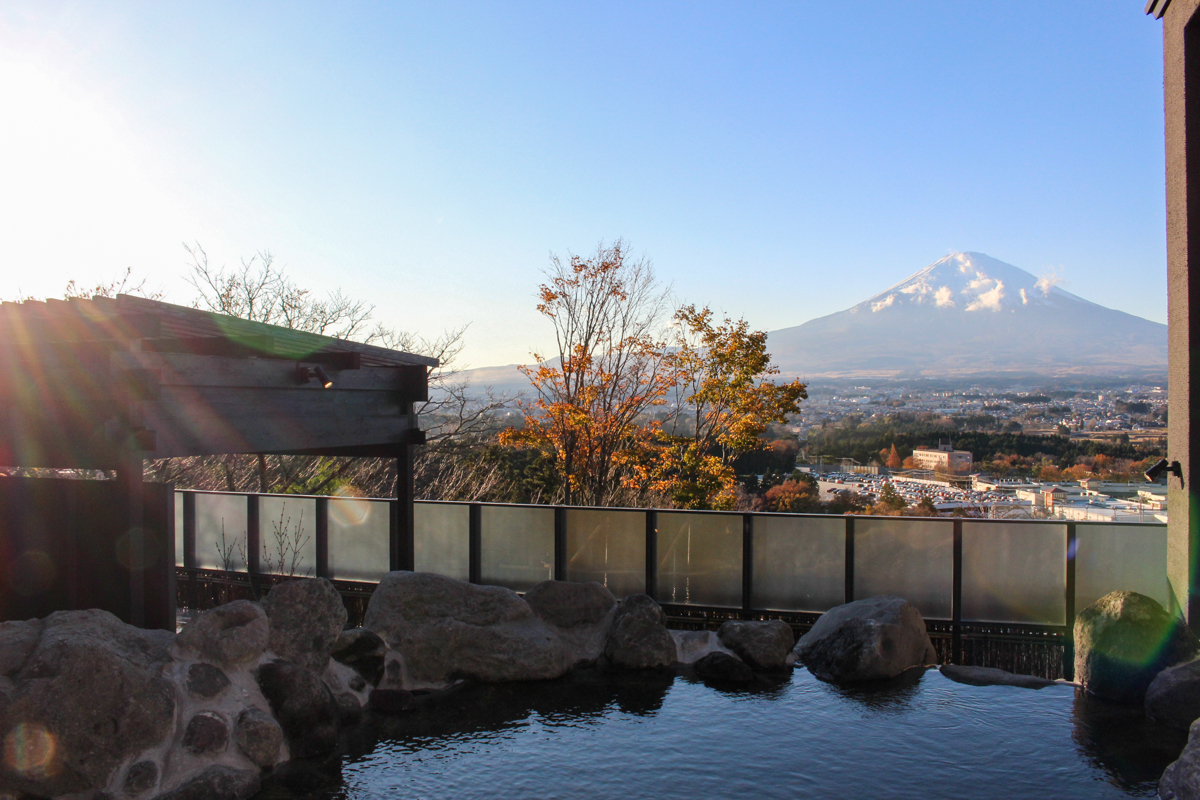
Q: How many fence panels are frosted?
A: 12